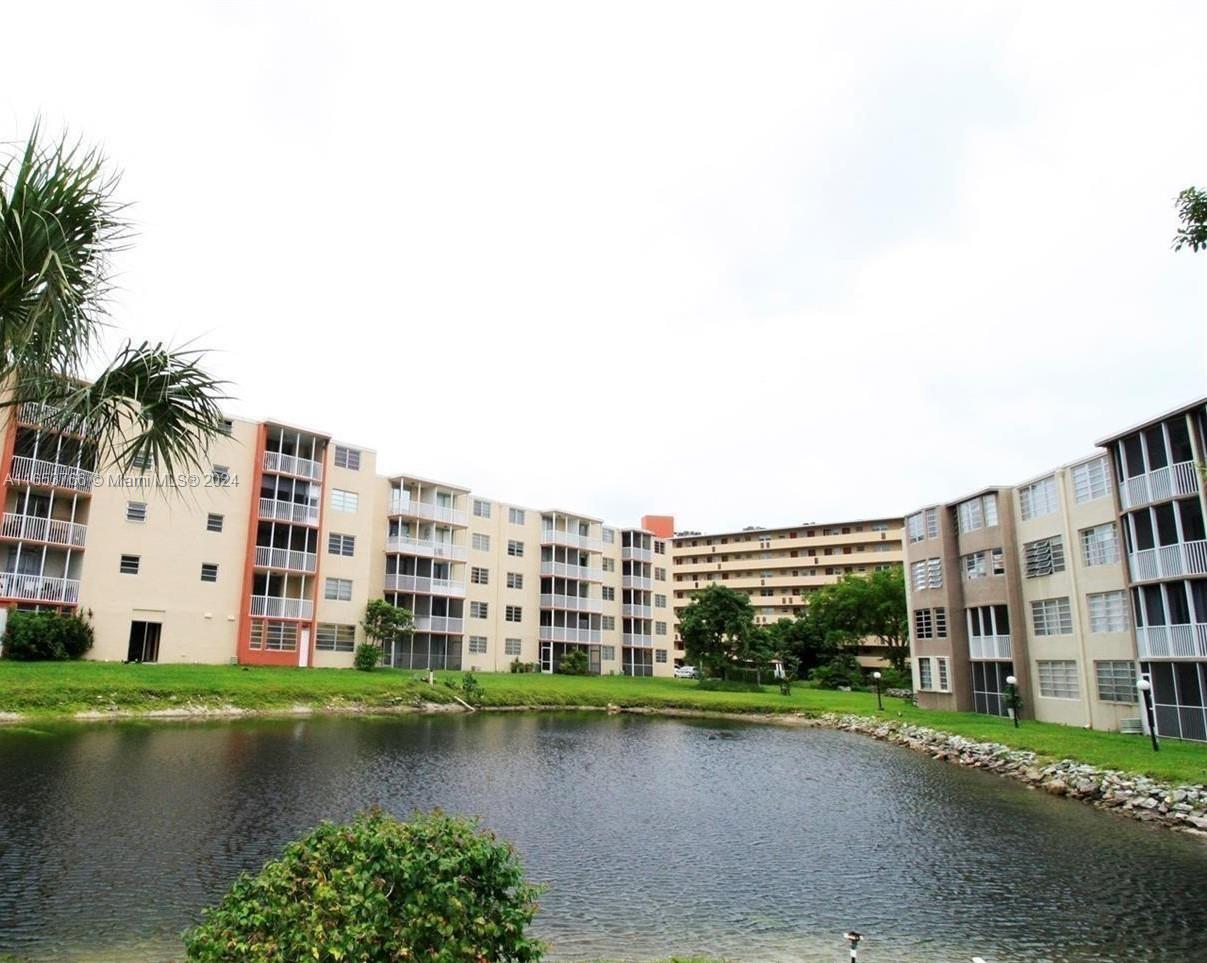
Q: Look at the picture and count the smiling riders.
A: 0